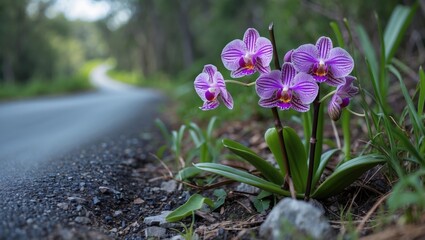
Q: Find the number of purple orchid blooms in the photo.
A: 5